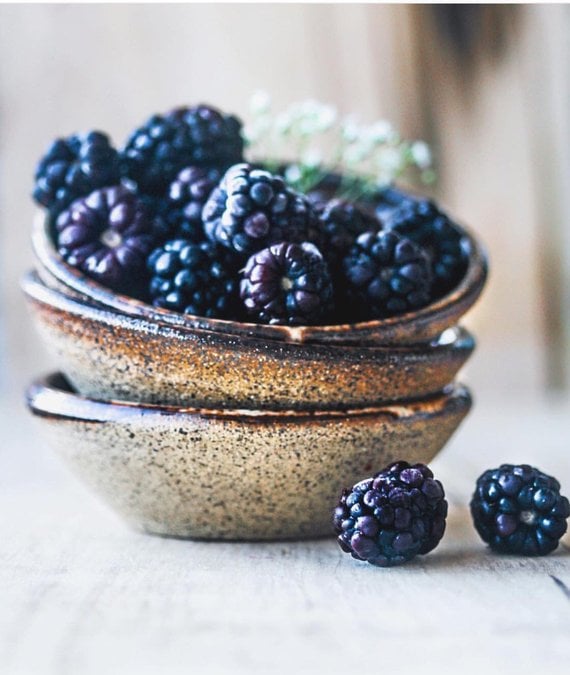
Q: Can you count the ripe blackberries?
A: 12